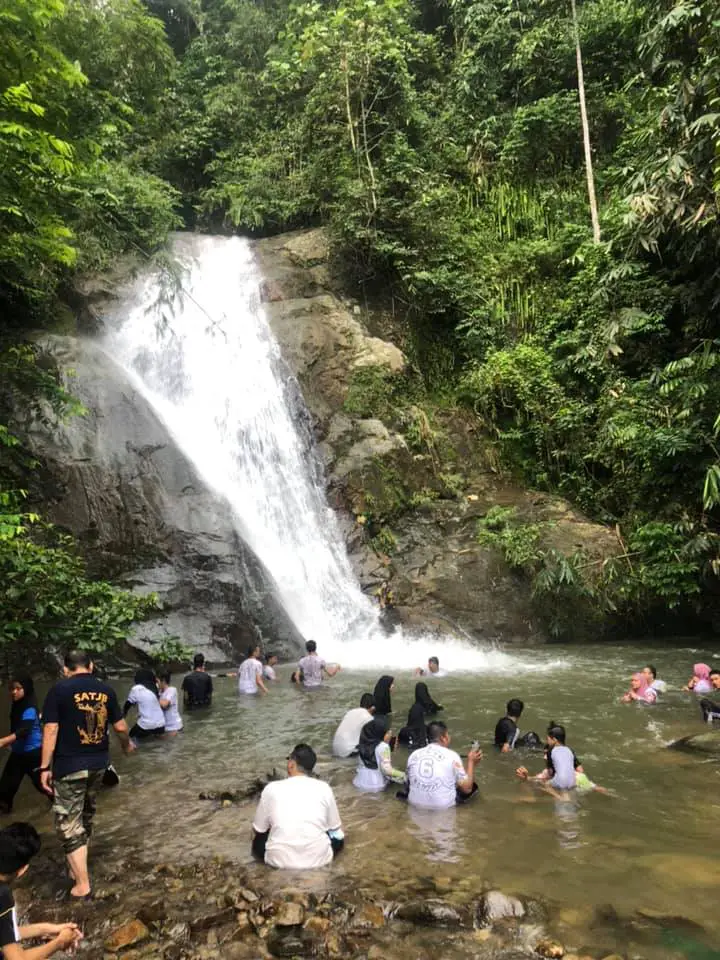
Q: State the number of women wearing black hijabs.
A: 6